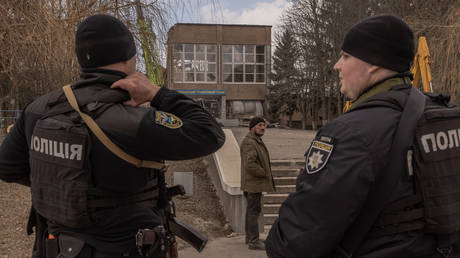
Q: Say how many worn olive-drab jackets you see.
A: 1